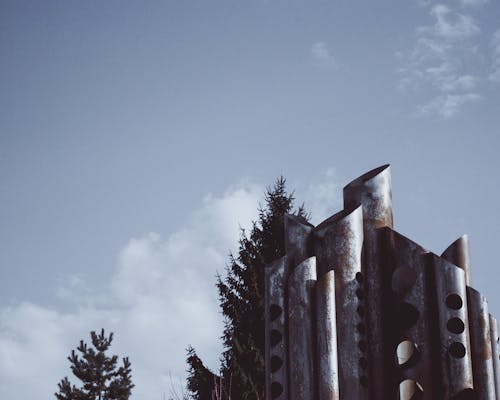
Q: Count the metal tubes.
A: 11